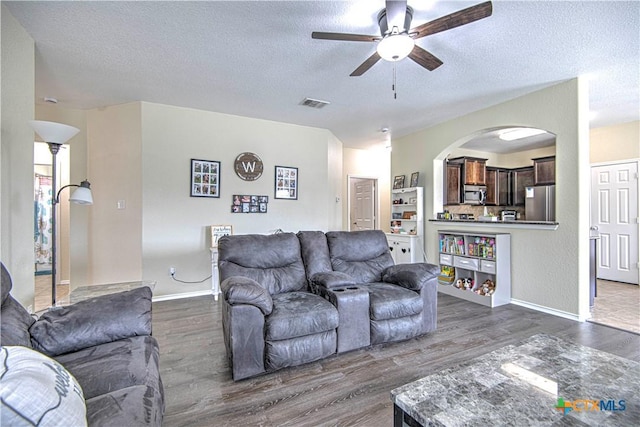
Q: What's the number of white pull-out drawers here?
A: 3